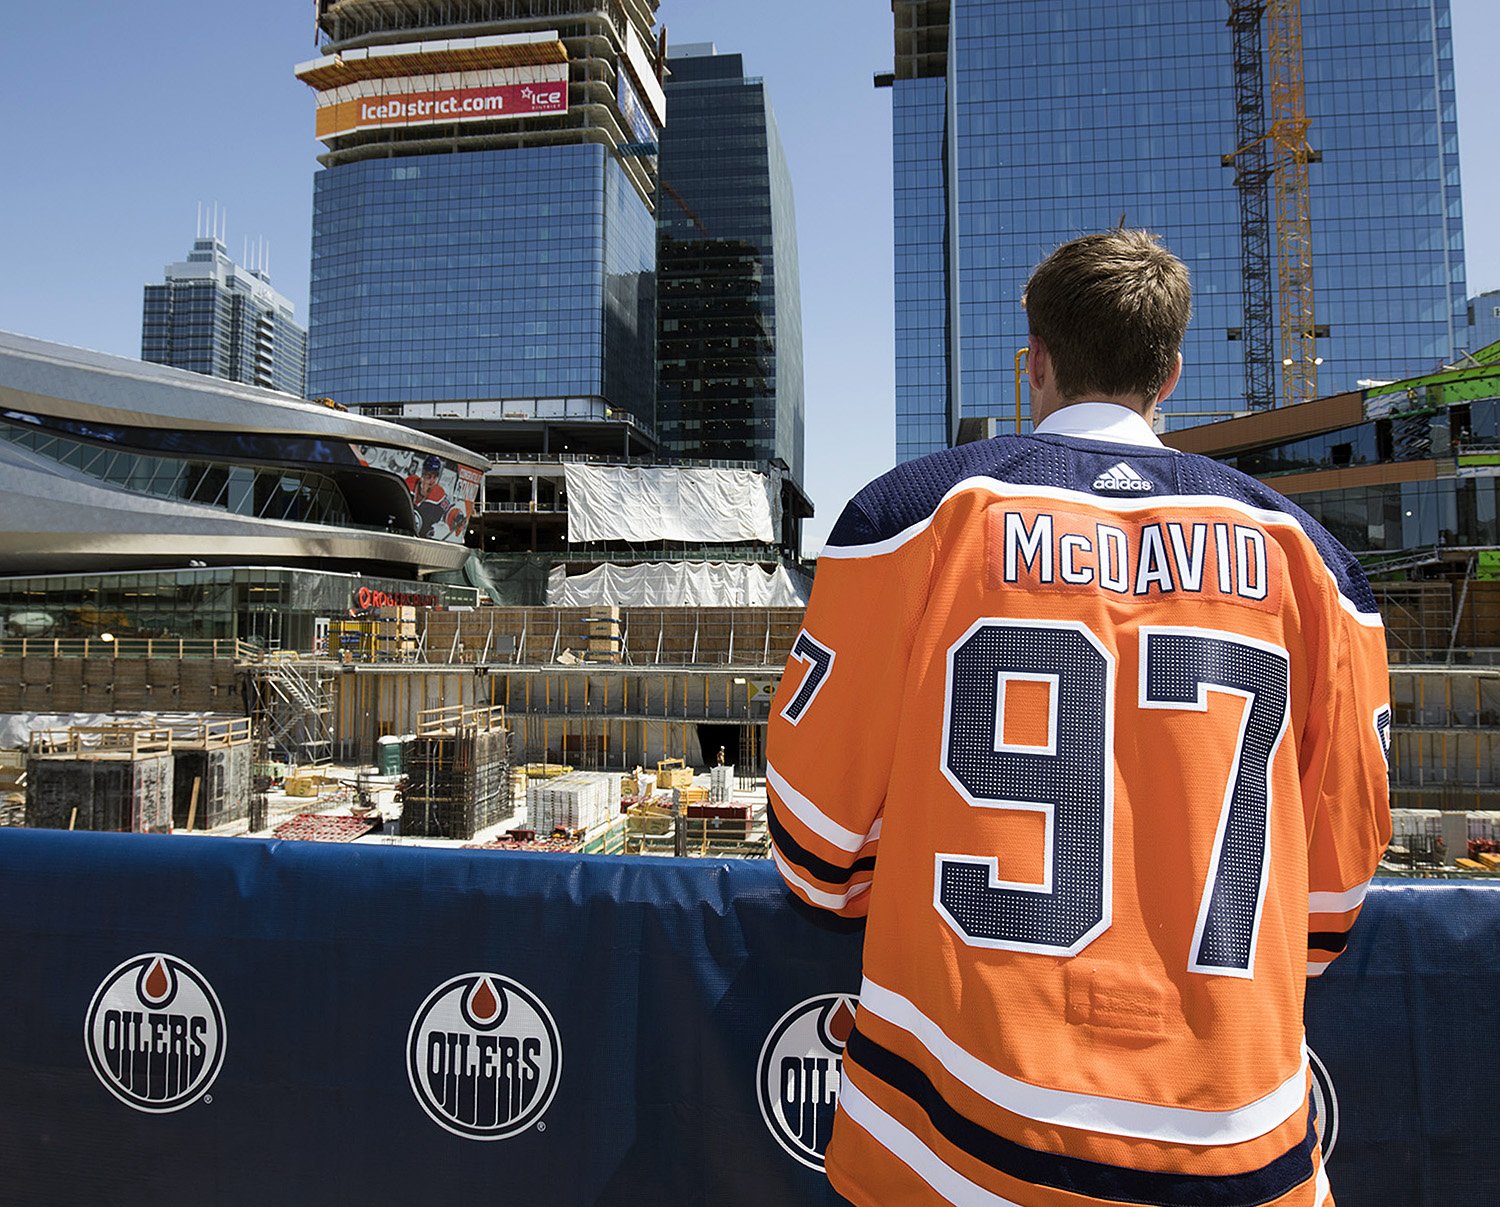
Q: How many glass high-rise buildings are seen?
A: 4